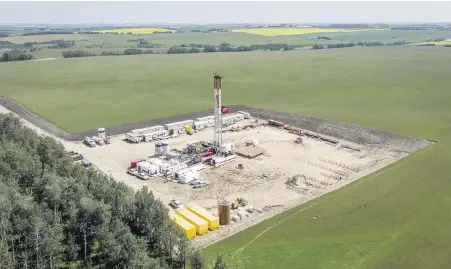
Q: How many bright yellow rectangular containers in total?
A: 3